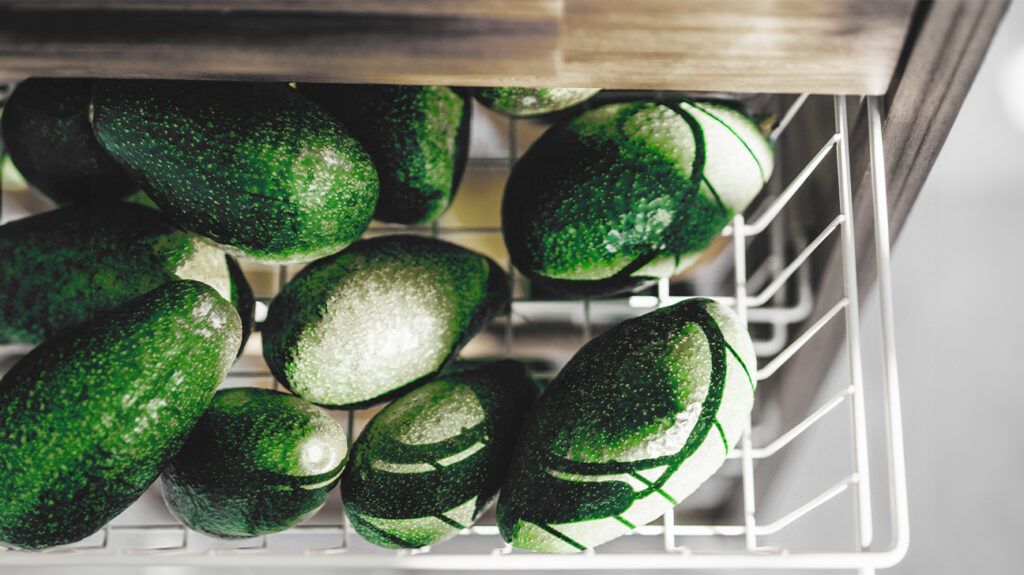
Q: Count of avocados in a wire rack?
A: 11